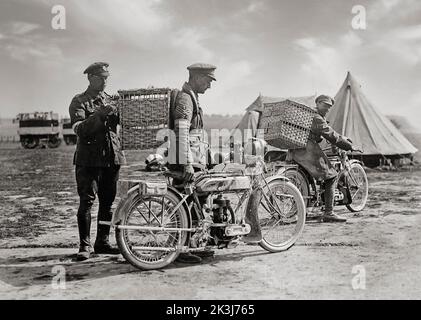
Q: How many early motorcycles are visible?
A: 2